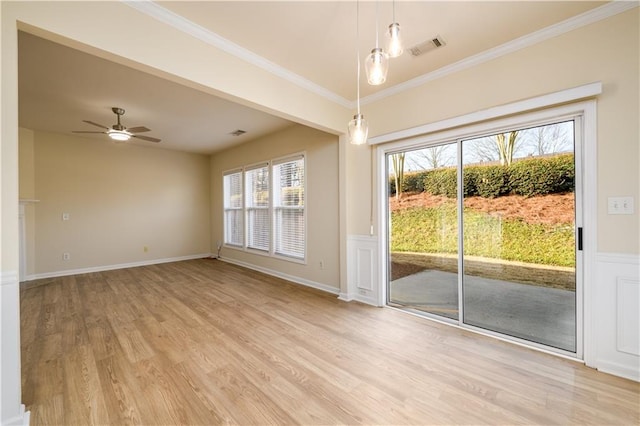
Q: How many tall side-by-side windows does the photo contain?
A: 3